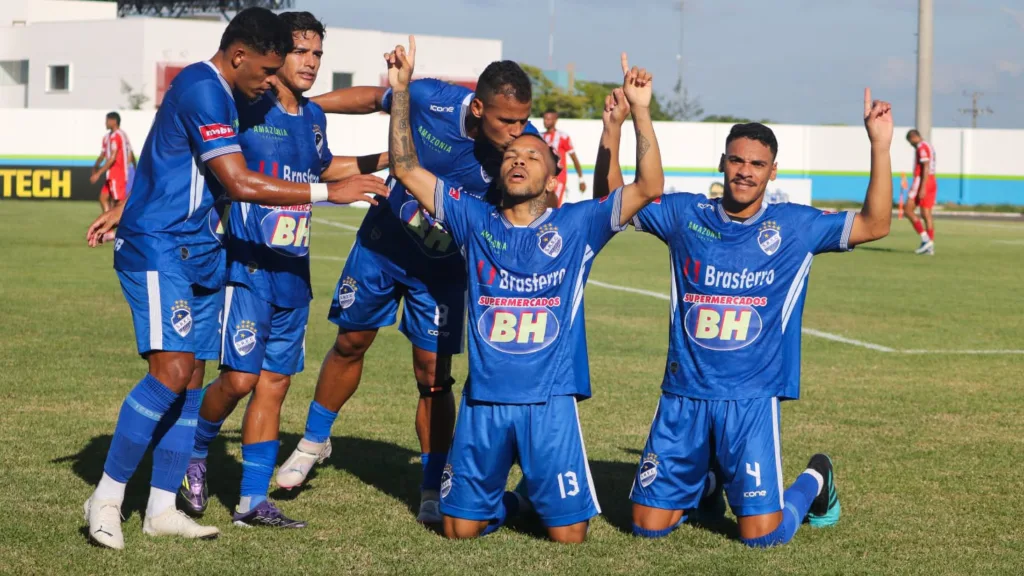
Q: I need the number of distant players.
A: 3